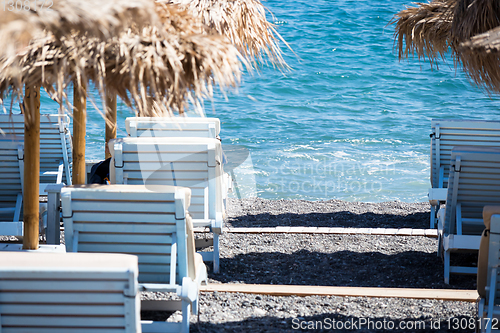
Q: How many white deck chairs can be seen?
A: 9